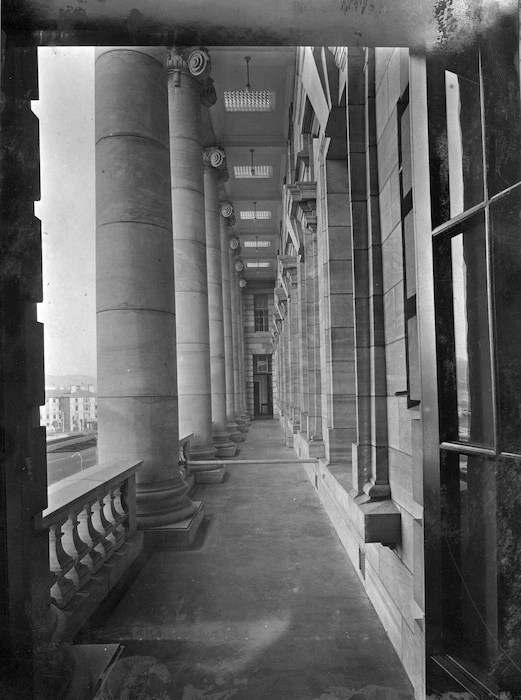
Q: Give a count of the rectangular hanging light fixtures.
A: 5